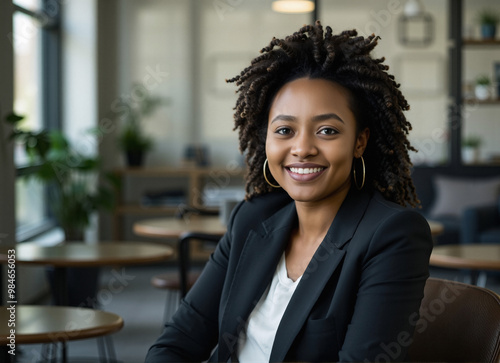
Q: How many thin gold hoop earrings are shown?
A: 2